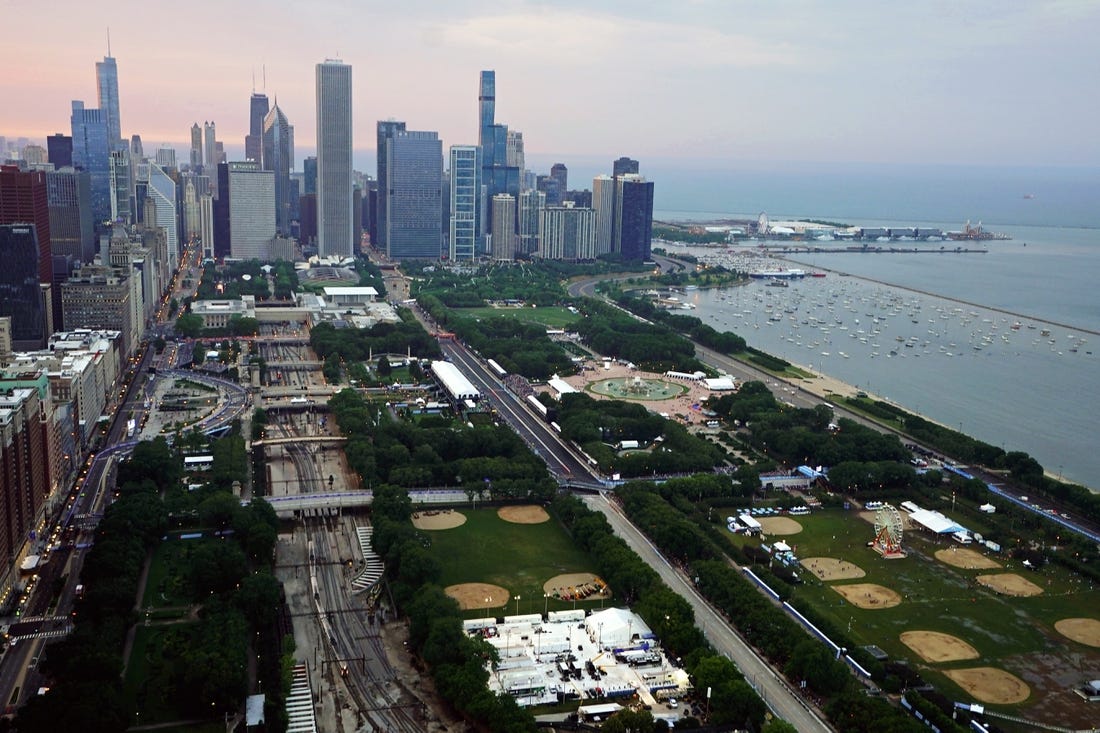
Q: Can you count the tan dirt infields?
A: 13